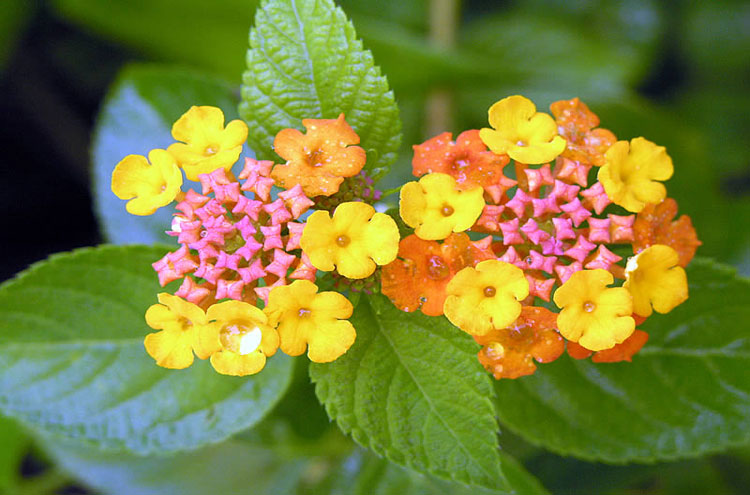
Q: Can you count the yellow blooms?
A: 12